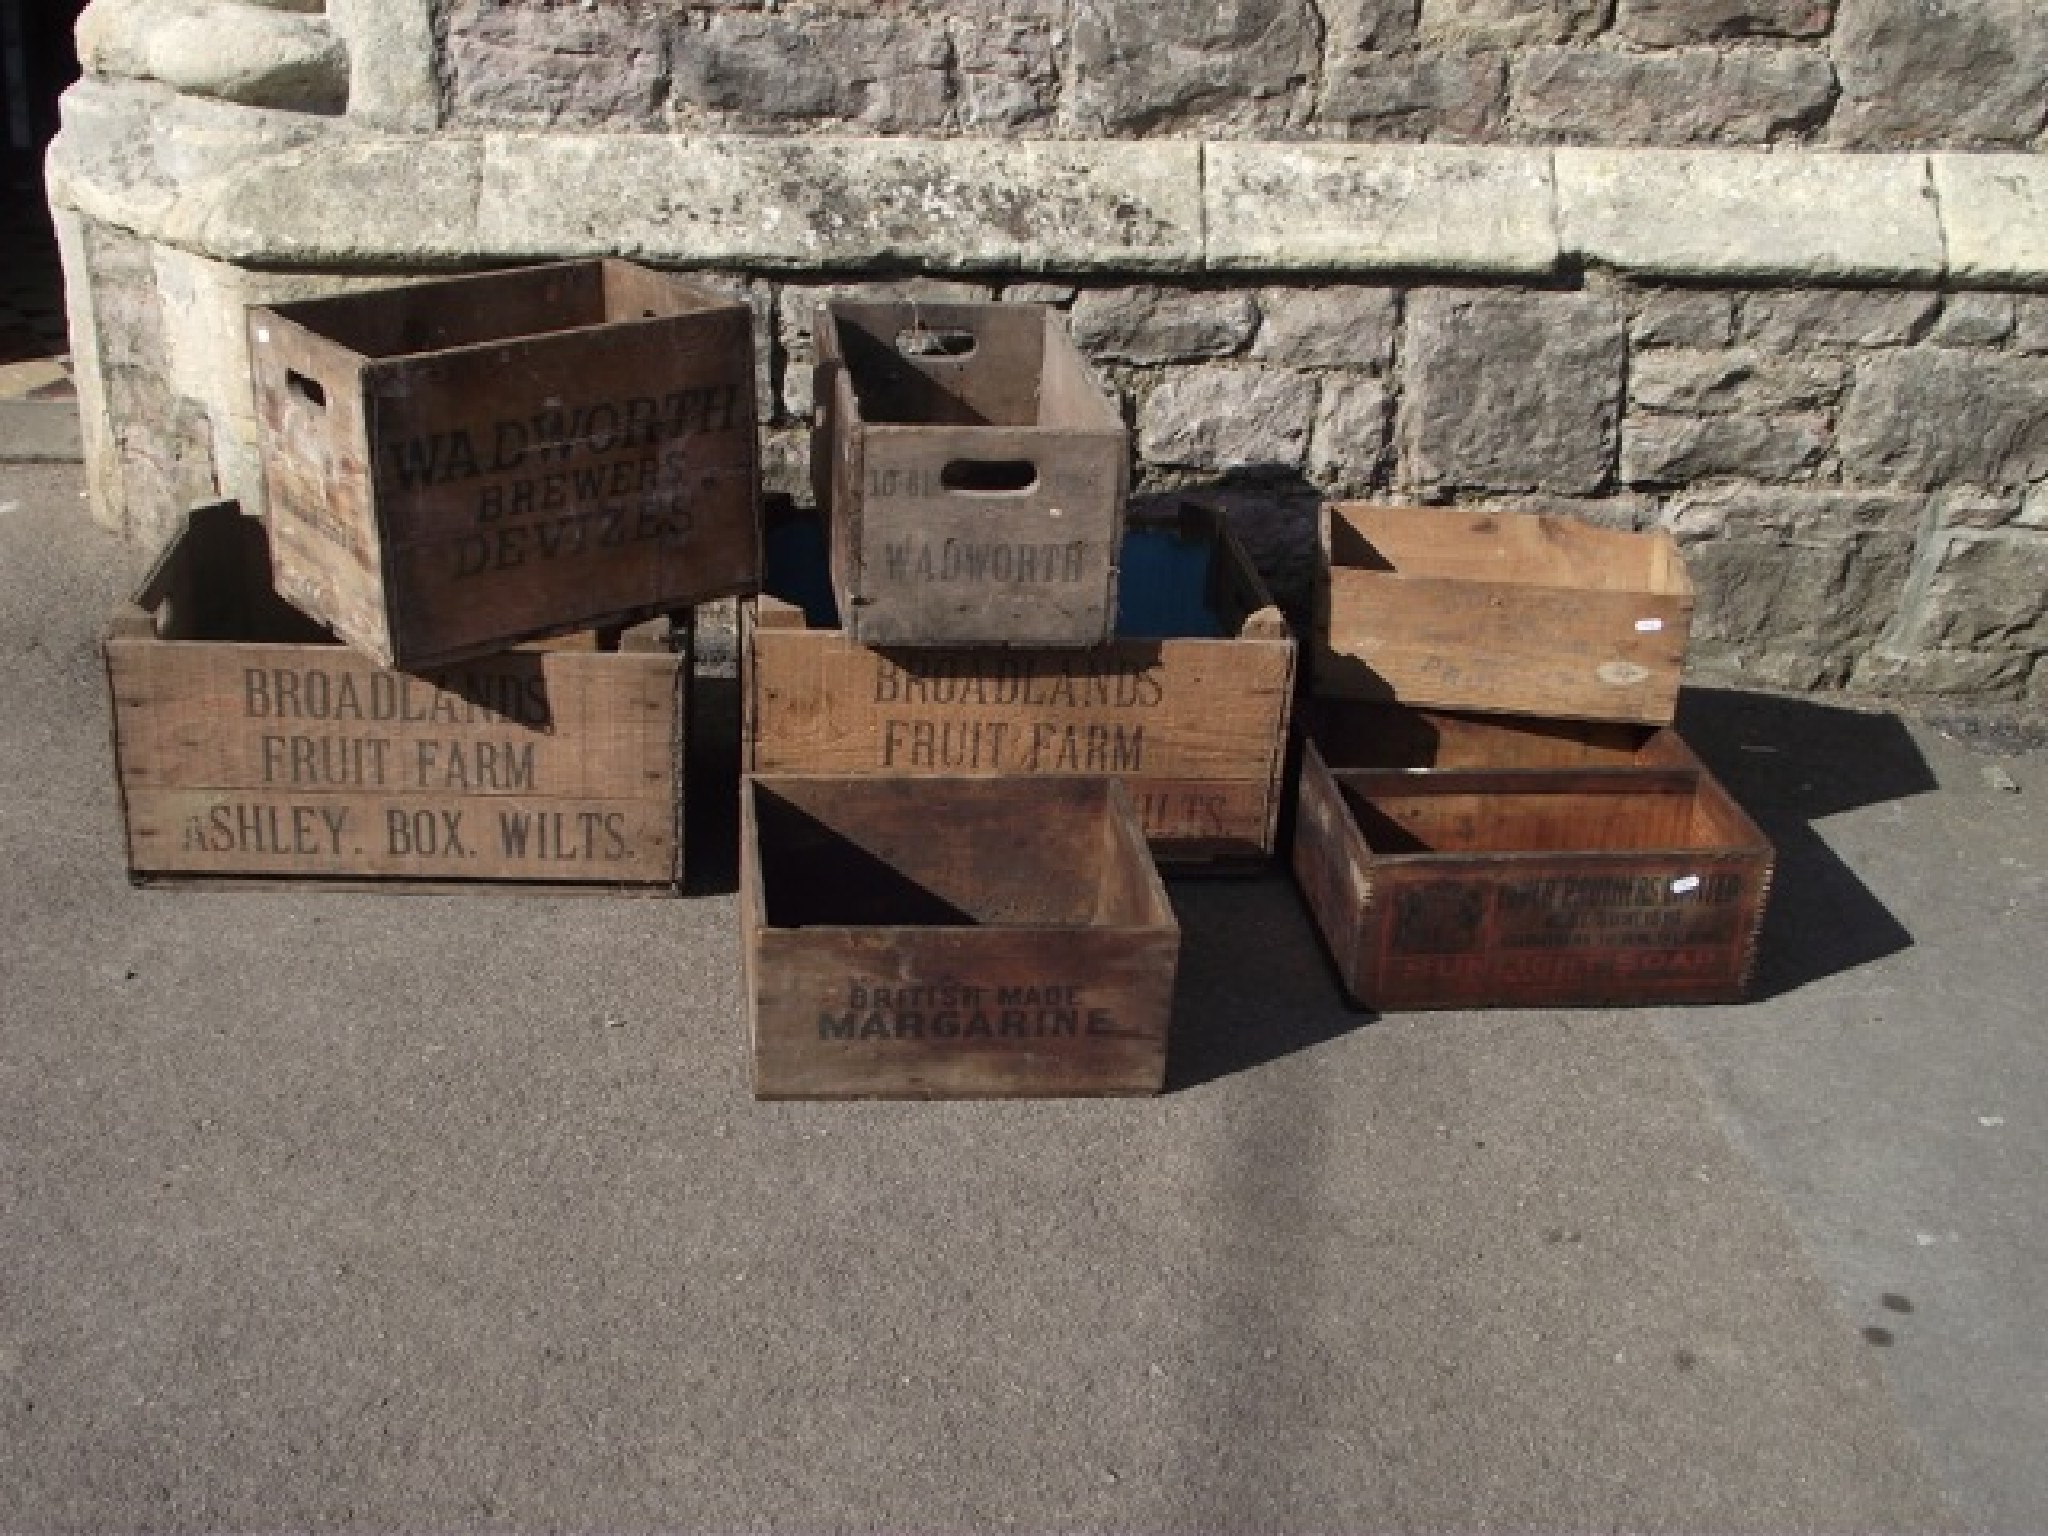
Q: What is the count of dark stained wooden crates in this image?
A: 3